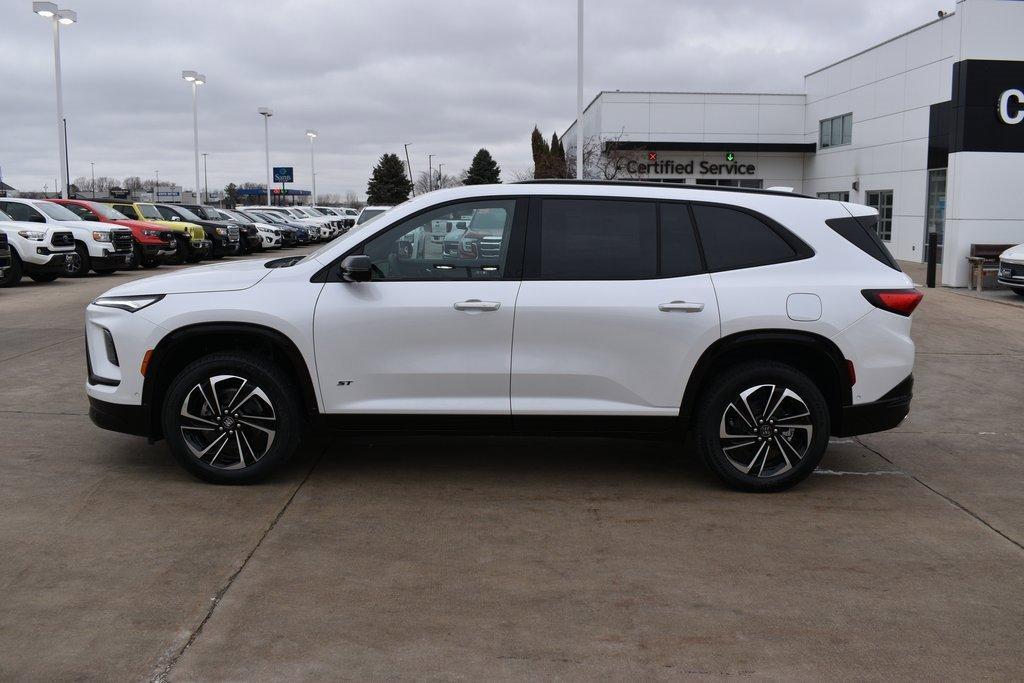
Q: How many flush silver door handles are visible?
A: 2